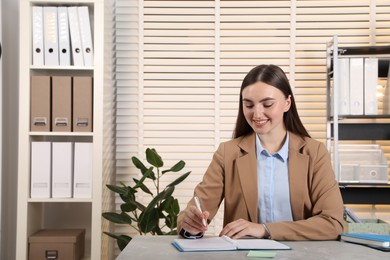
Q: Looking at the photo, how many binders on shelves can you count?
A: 14